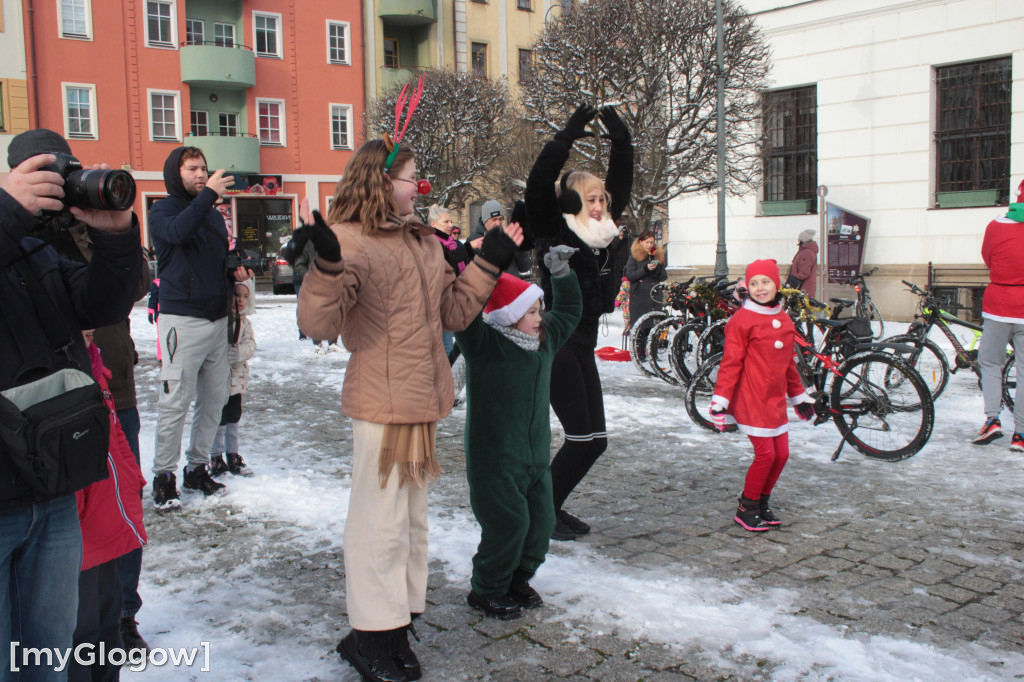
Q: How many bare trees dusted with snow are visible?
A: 2